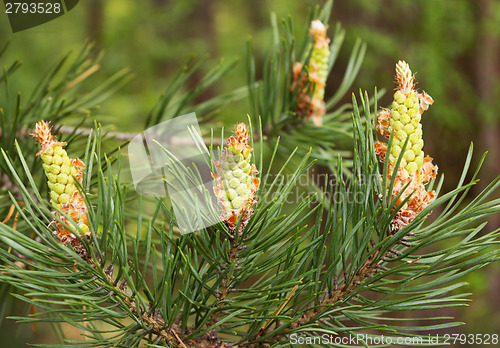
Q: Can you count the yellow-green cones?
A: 4